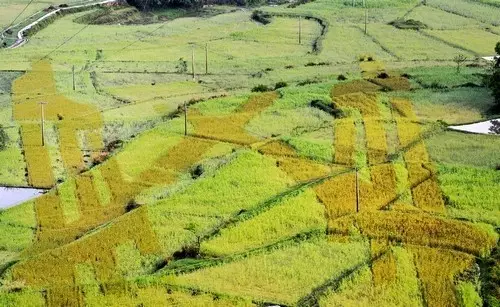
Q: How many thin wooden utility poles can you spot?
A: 8